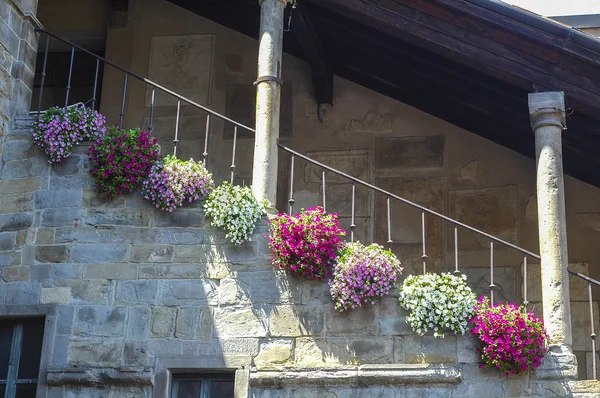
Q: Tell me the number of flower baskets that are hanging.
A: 8